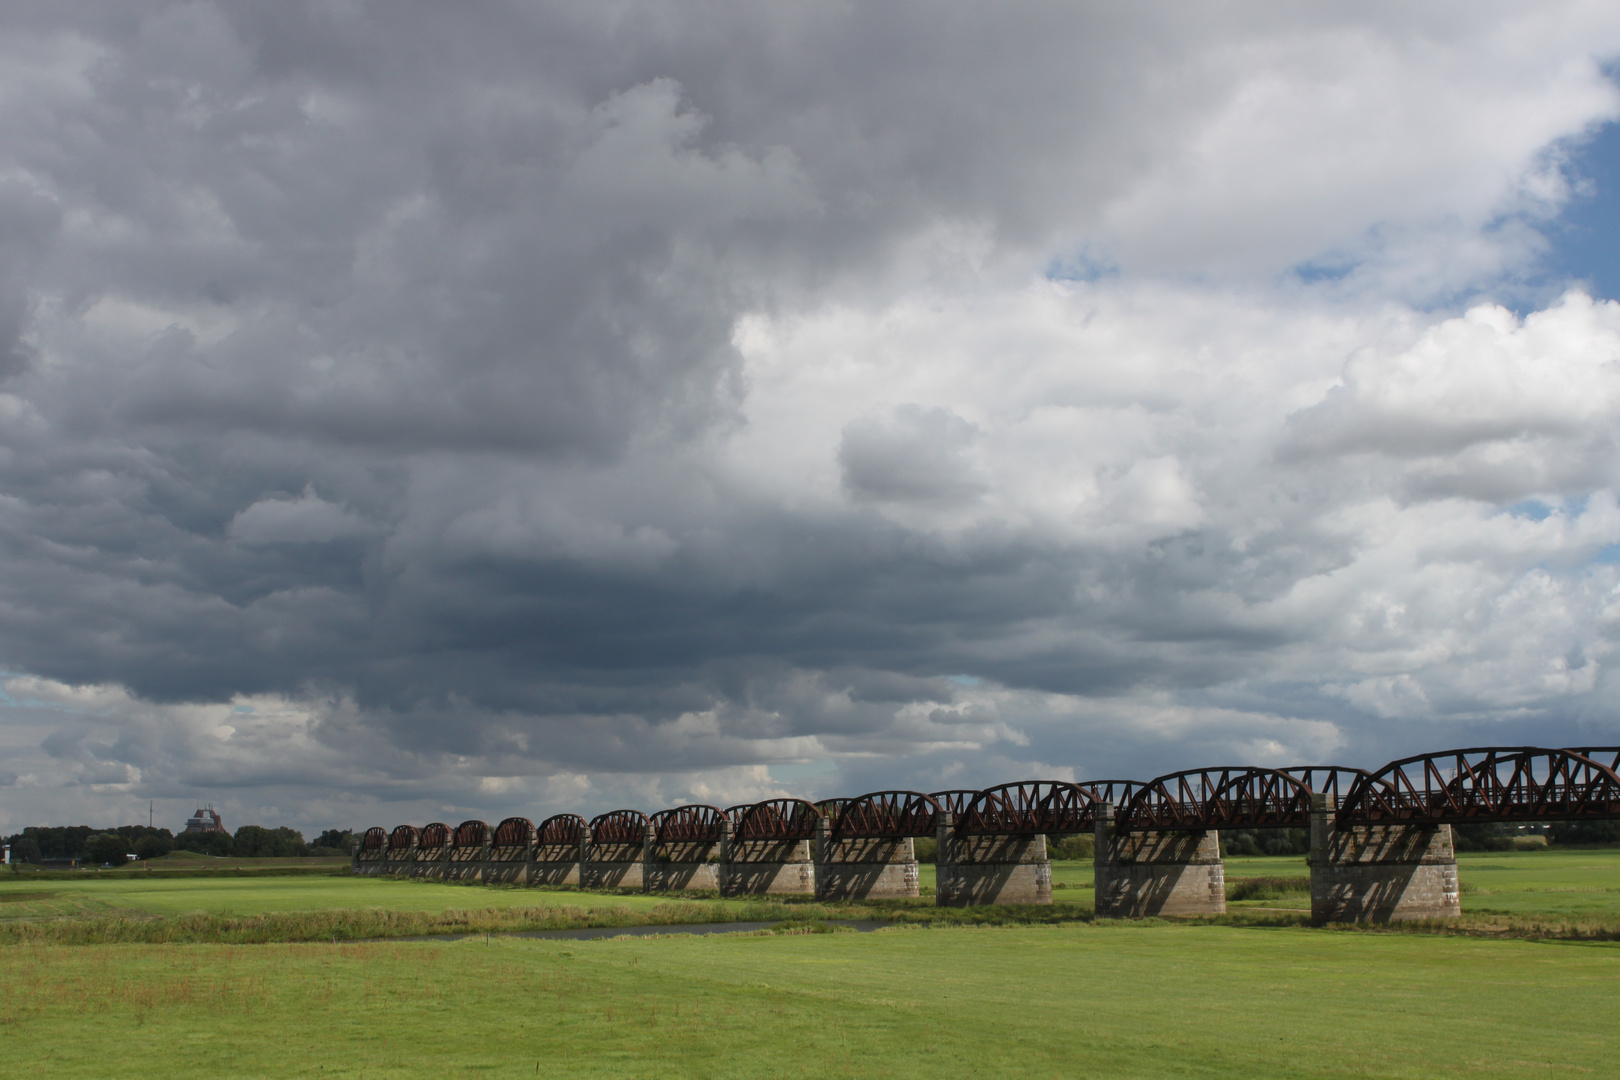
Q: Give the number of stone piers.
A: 13